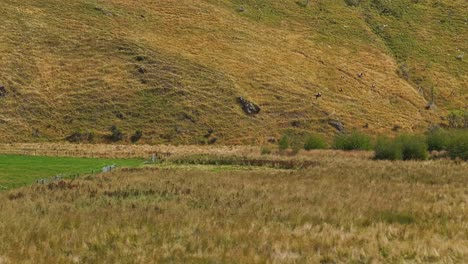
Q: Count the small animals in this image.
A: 5